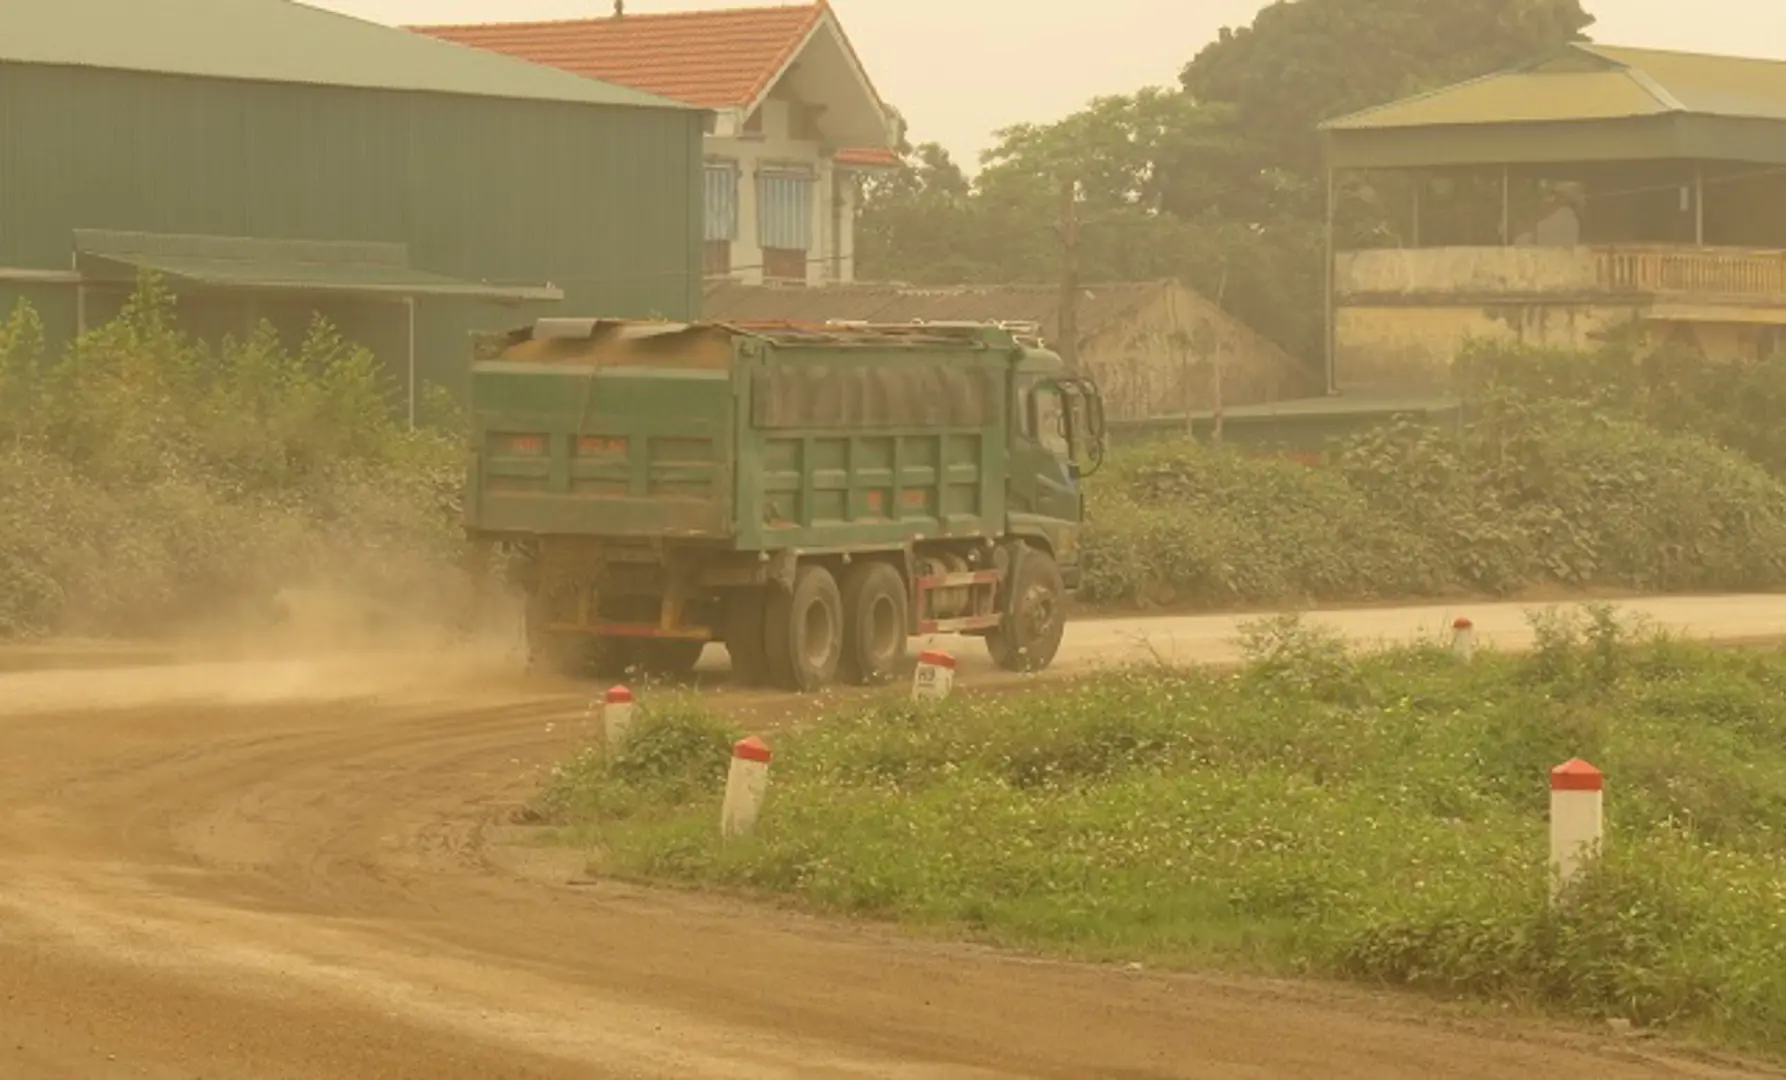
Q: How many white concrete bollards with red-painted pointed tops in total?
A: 5